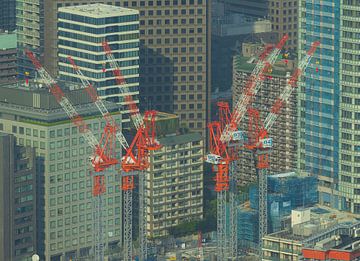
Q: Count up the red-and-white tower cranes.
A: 6